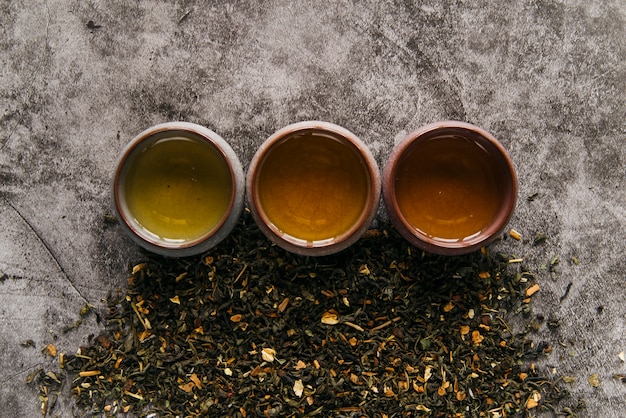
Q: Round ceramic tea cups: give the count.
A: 3